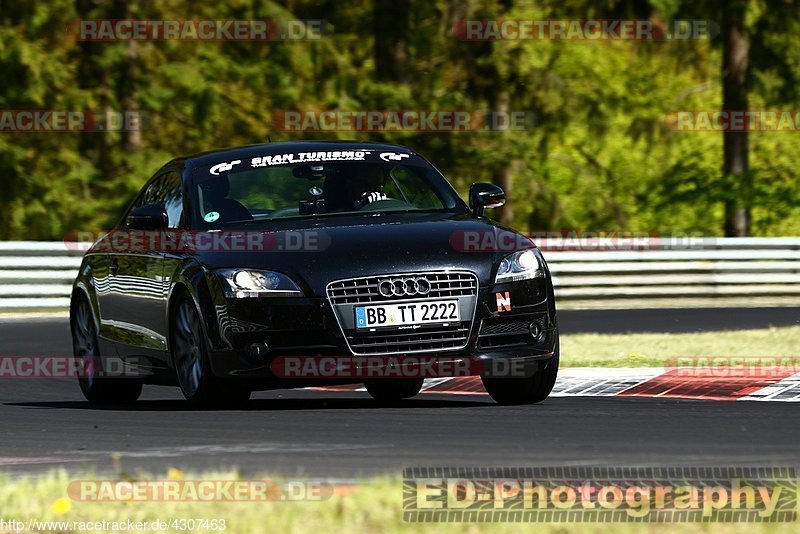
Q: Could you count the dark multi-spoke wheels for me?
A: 2